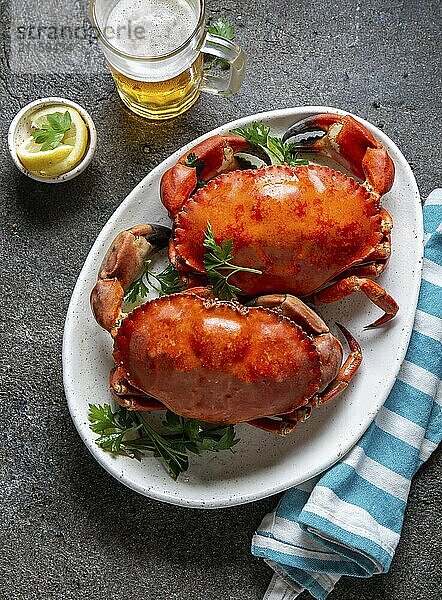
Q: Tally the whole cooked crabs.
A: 2